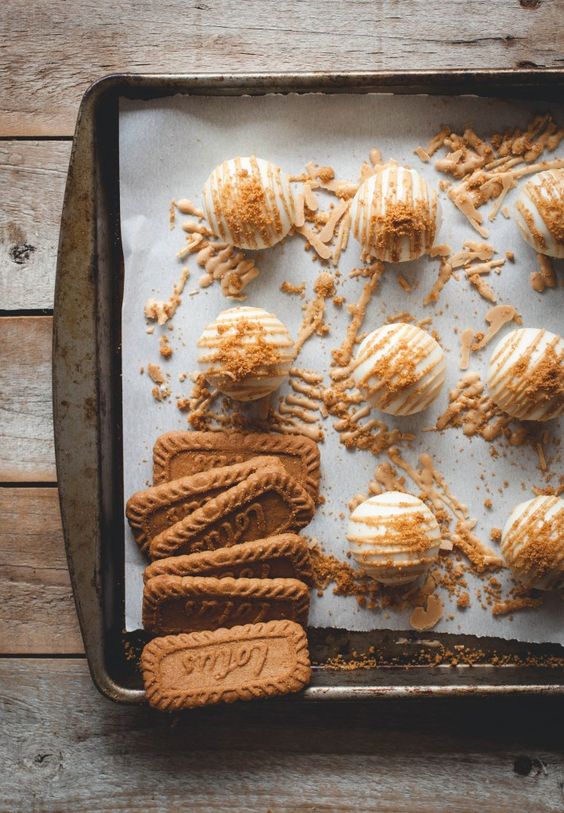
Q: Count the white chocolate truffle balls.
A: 8